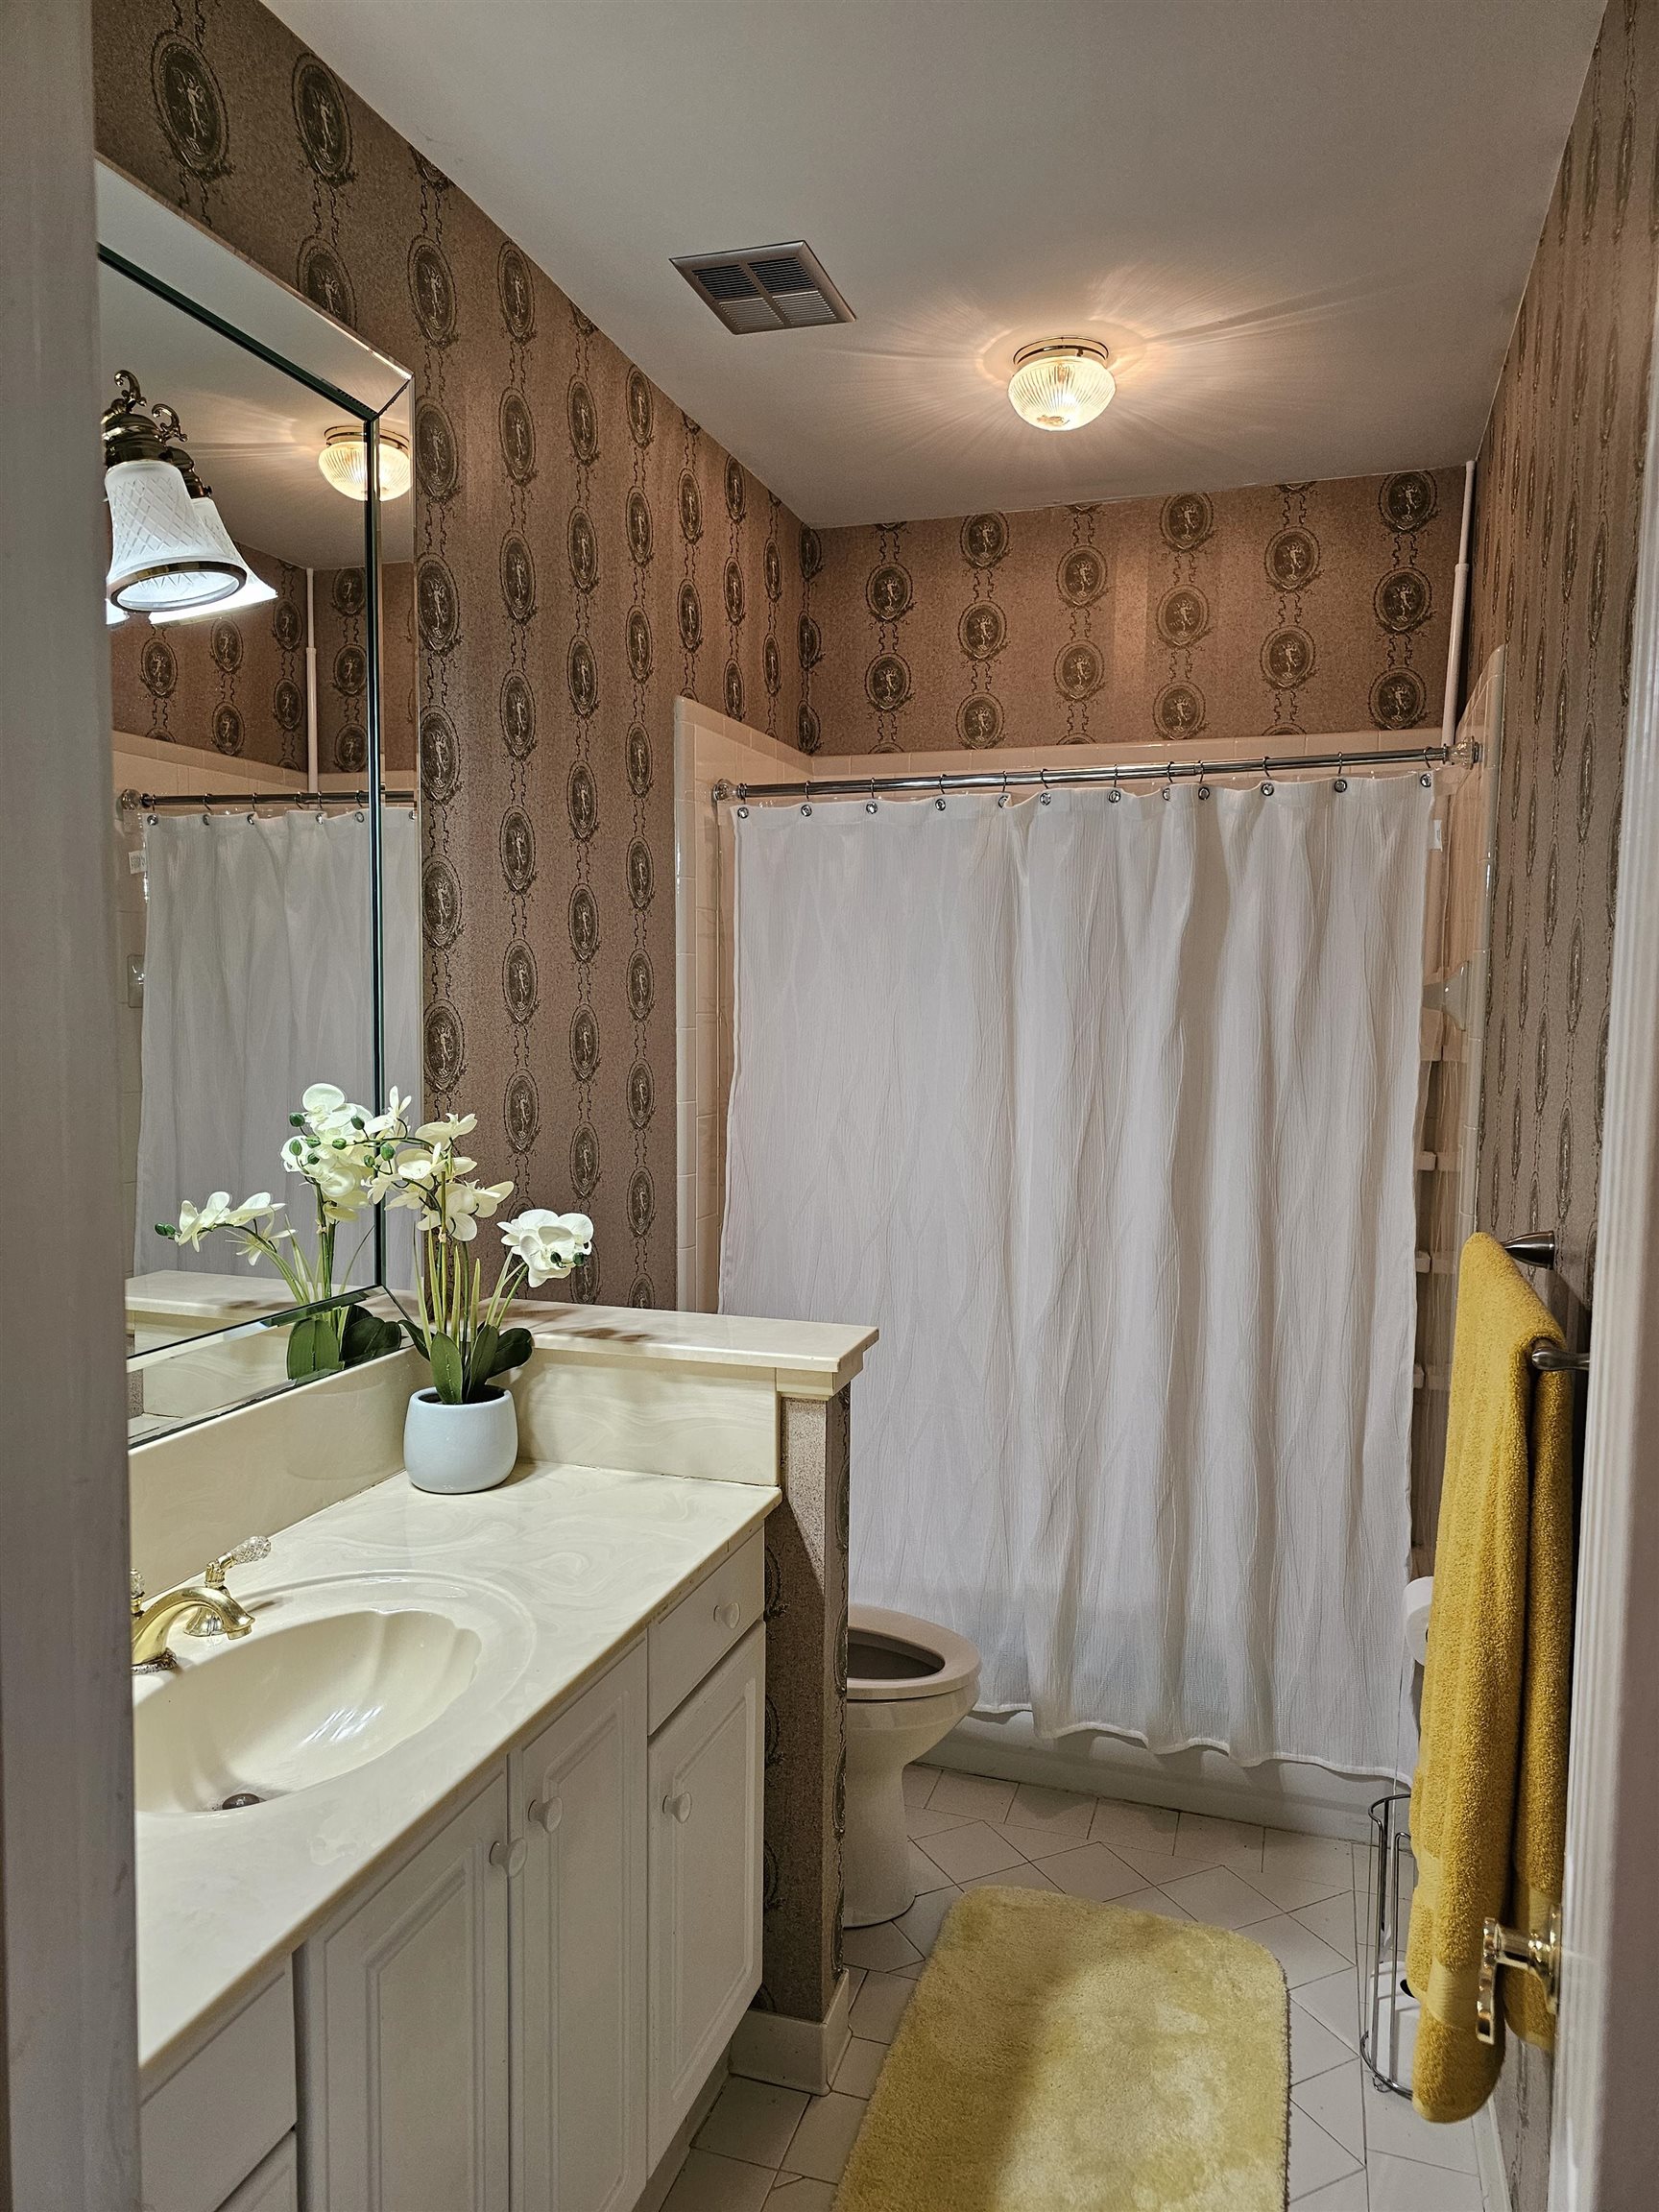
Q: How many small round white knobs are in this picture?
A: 4